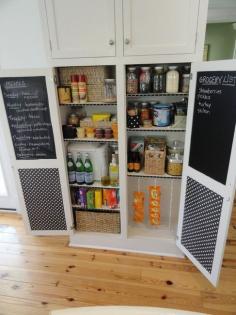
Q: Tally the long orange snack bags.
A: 2